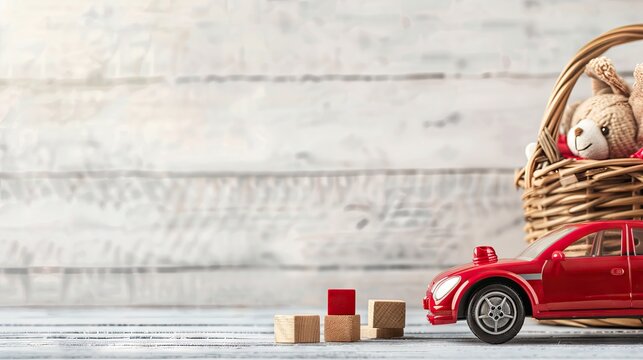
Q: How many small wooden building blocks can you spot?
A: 5